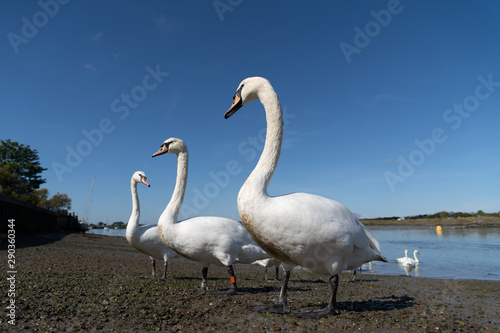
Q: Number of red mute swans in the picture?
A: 0